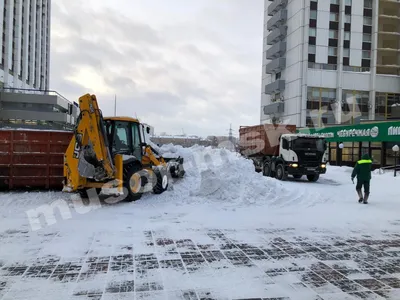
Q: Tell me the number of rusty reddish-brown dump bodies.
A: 2